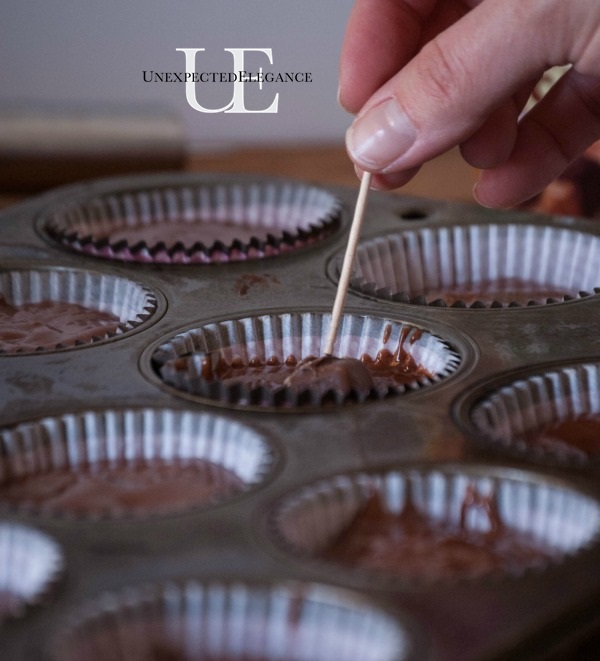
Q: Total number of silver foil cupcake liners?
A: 9